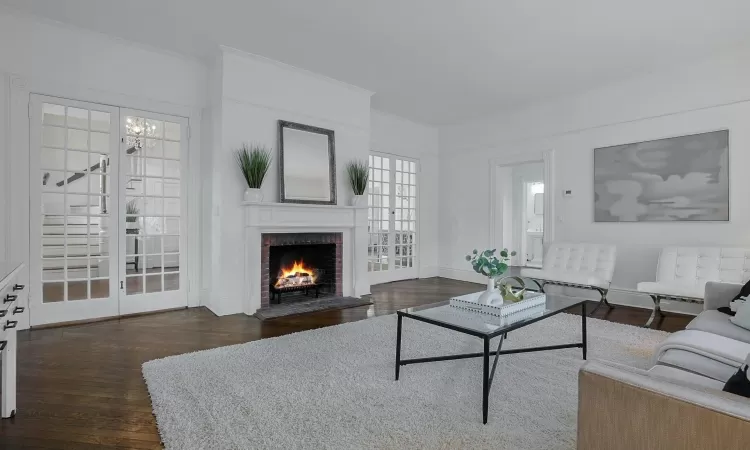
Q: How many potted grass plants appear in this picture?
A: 2